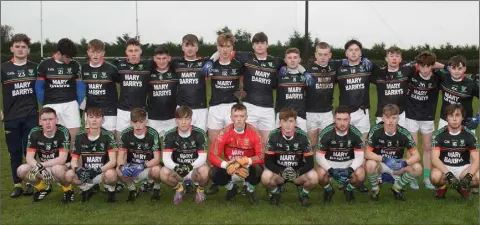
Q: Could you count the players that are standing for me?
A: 14